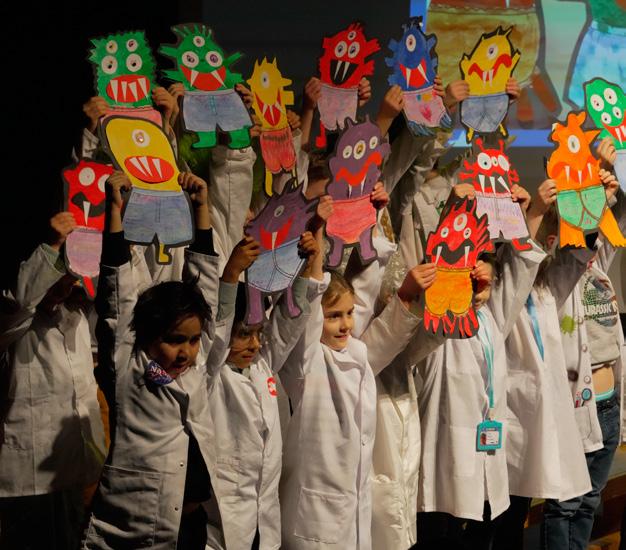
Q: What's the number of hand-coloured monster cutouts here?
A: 14